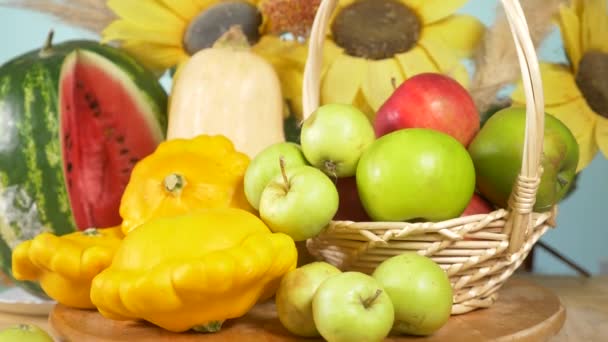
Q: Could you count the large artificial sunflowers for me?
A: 3